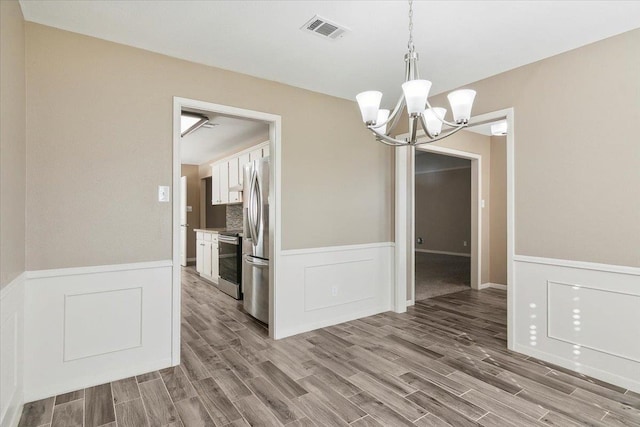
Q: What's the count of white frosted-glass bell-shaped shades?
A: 5